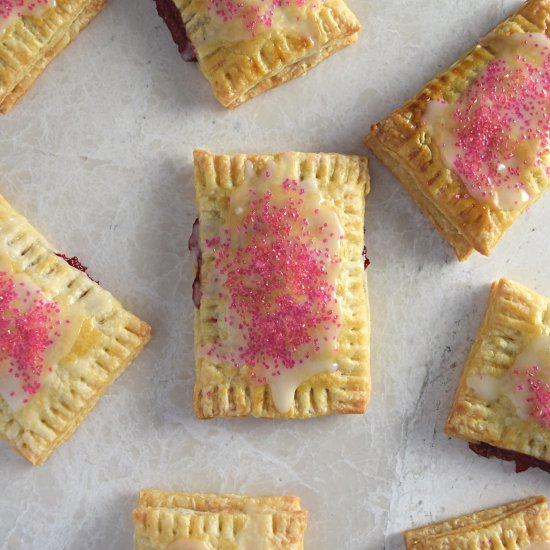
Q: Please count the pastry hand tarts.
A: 8